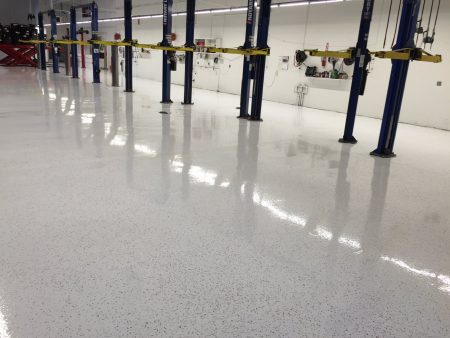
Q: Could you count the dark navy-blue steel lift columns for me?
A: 11